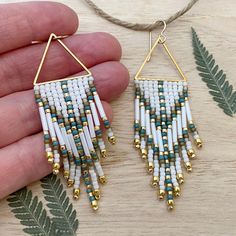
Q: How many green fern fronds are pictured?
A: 3